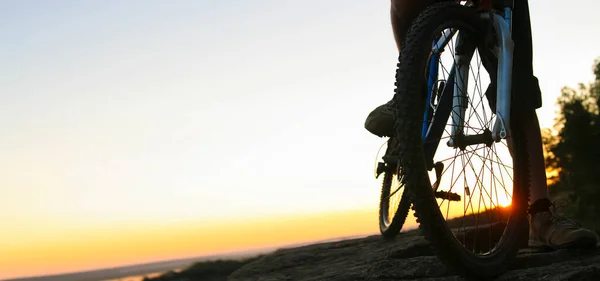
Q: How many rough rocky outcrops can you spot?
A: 1